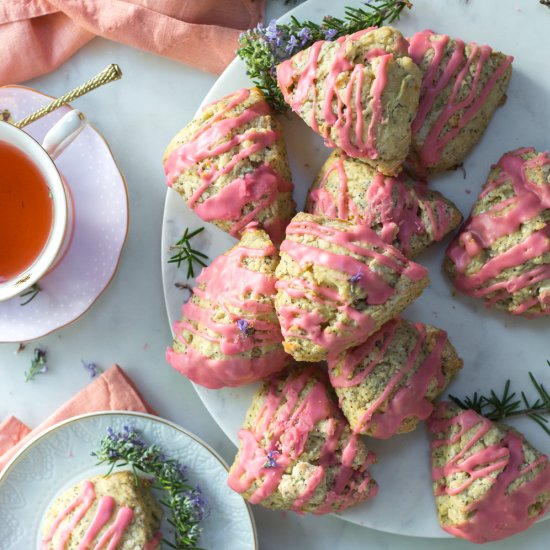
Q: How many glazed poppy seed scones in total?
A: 11